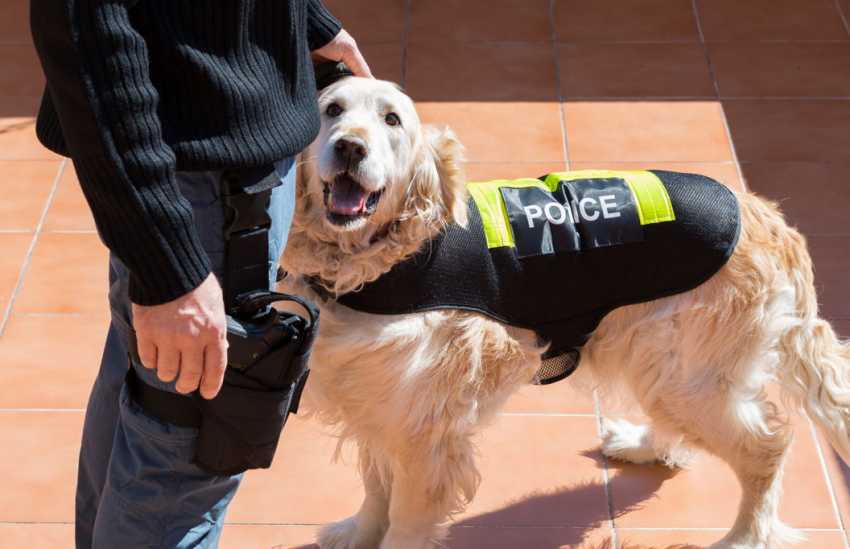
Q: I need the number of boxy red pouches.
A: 0